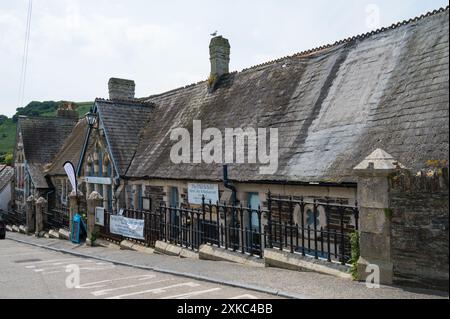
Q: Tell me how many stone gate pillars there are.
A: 5